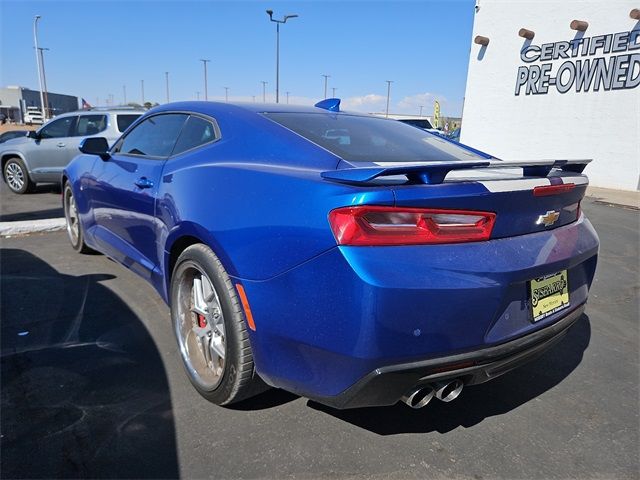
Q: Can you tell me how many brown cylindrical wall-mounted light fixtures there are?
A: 4